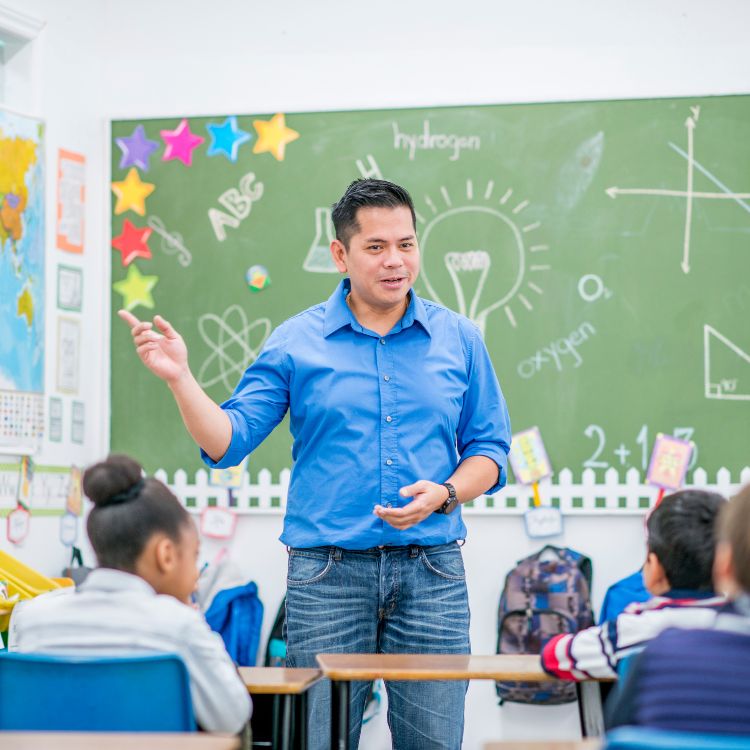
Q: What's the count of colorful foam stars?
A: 7